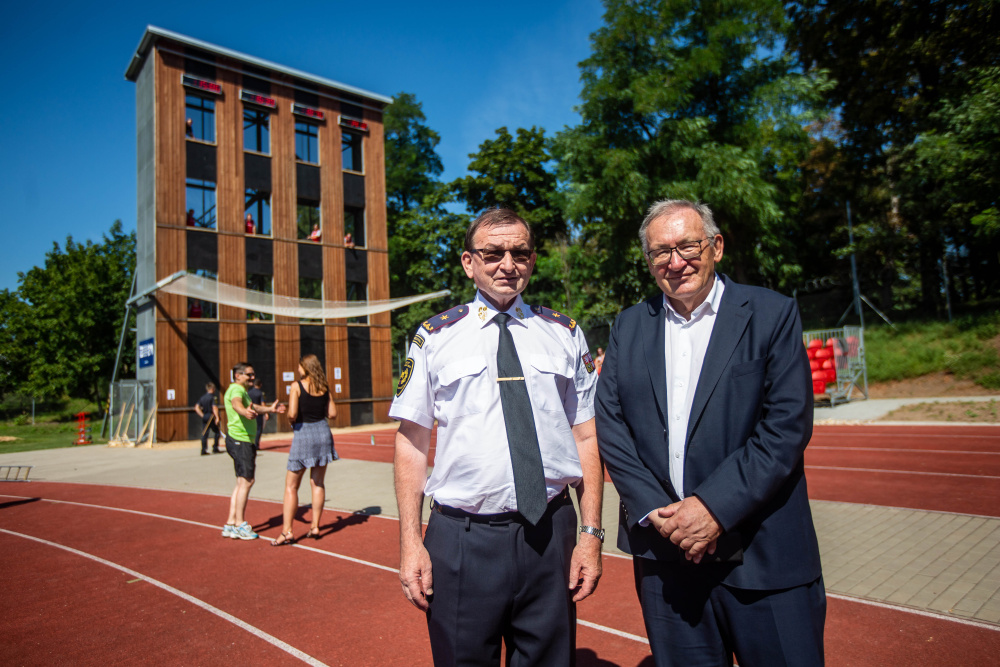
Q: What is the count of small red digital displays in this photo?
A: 4